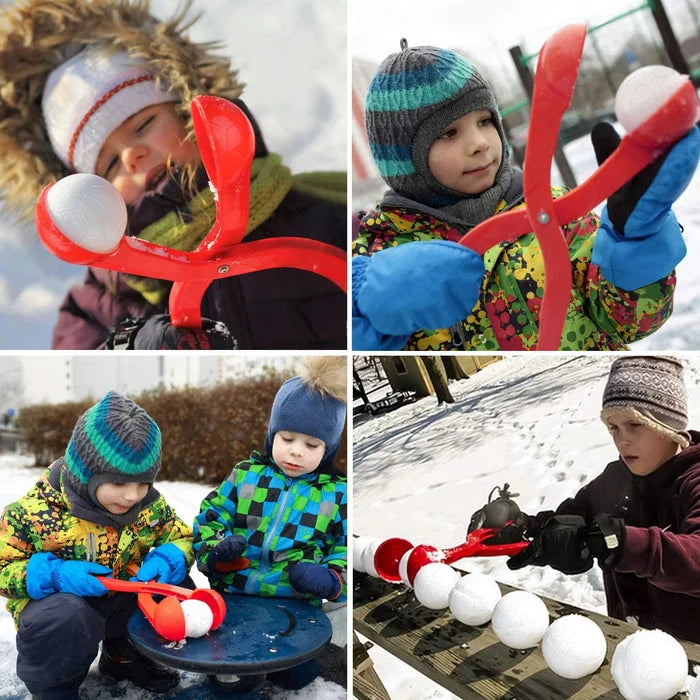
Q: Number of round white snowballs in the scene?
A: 11